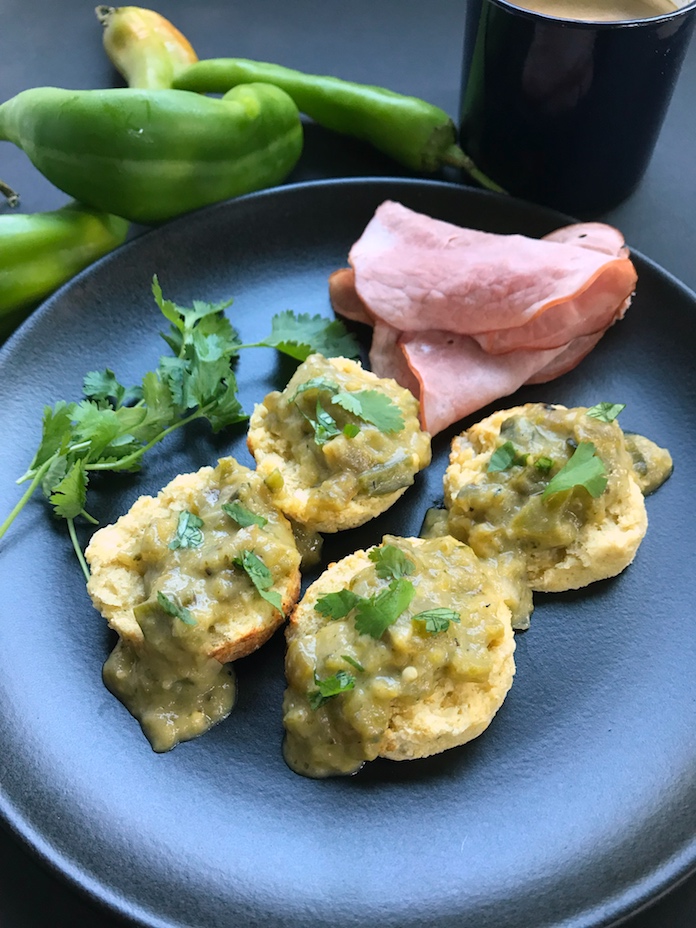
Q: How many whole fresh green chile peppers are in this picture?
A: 4